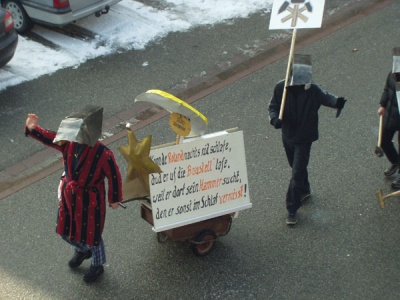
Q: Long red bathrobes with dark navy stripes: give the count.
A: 1